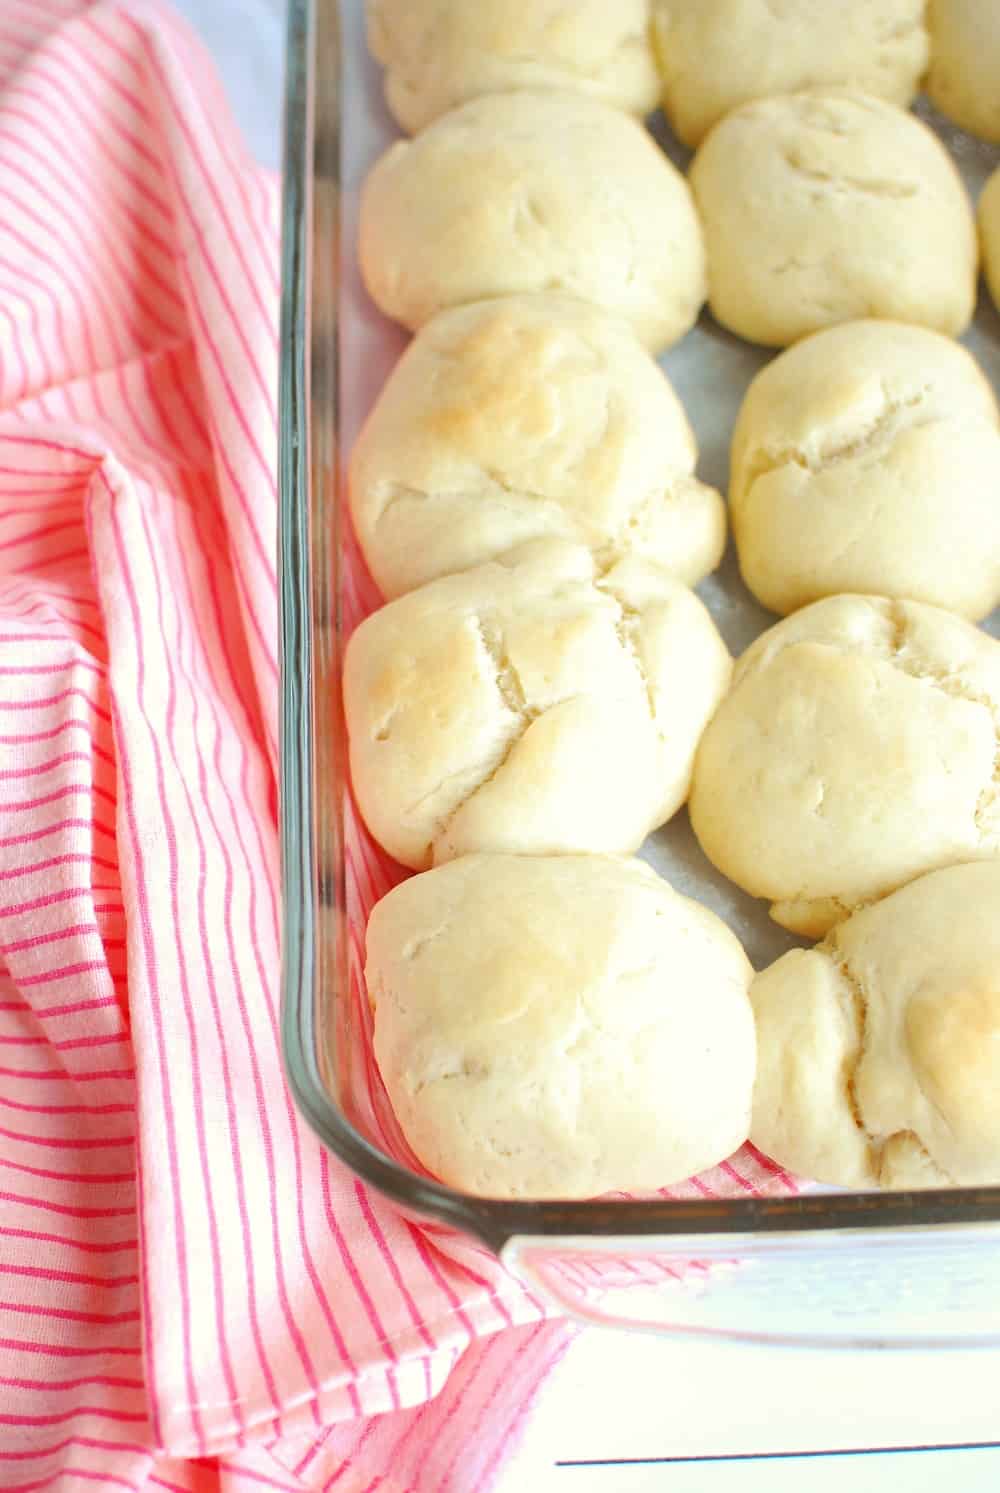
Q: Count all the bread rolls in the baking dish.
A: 12